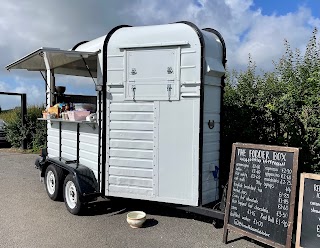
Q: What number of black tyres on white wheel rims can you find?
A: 2